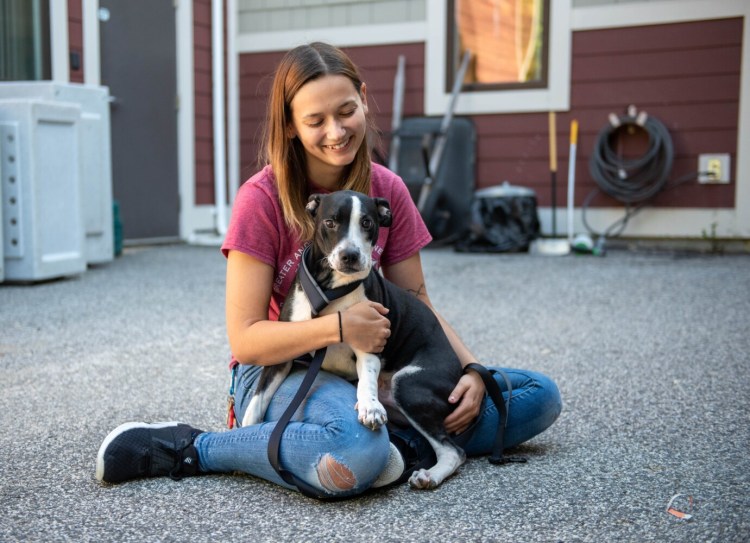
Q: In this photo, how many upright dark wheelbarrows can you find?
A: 1